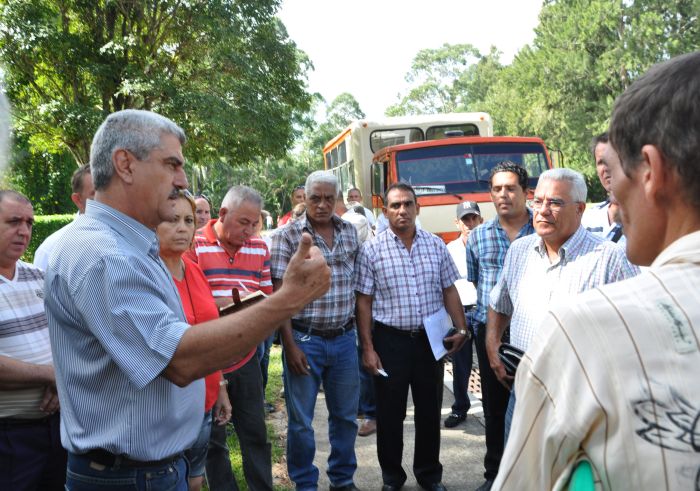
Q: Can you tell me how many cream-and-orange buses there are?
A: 1